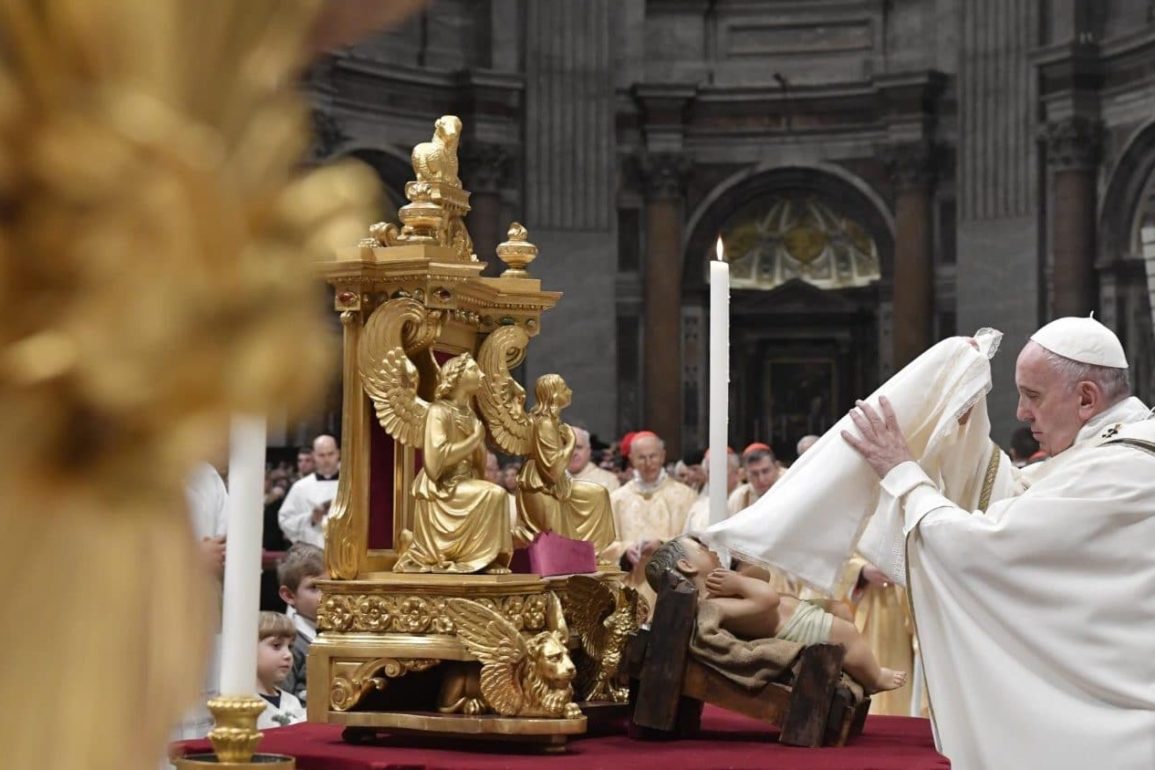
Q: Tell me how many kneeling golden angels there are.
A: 2